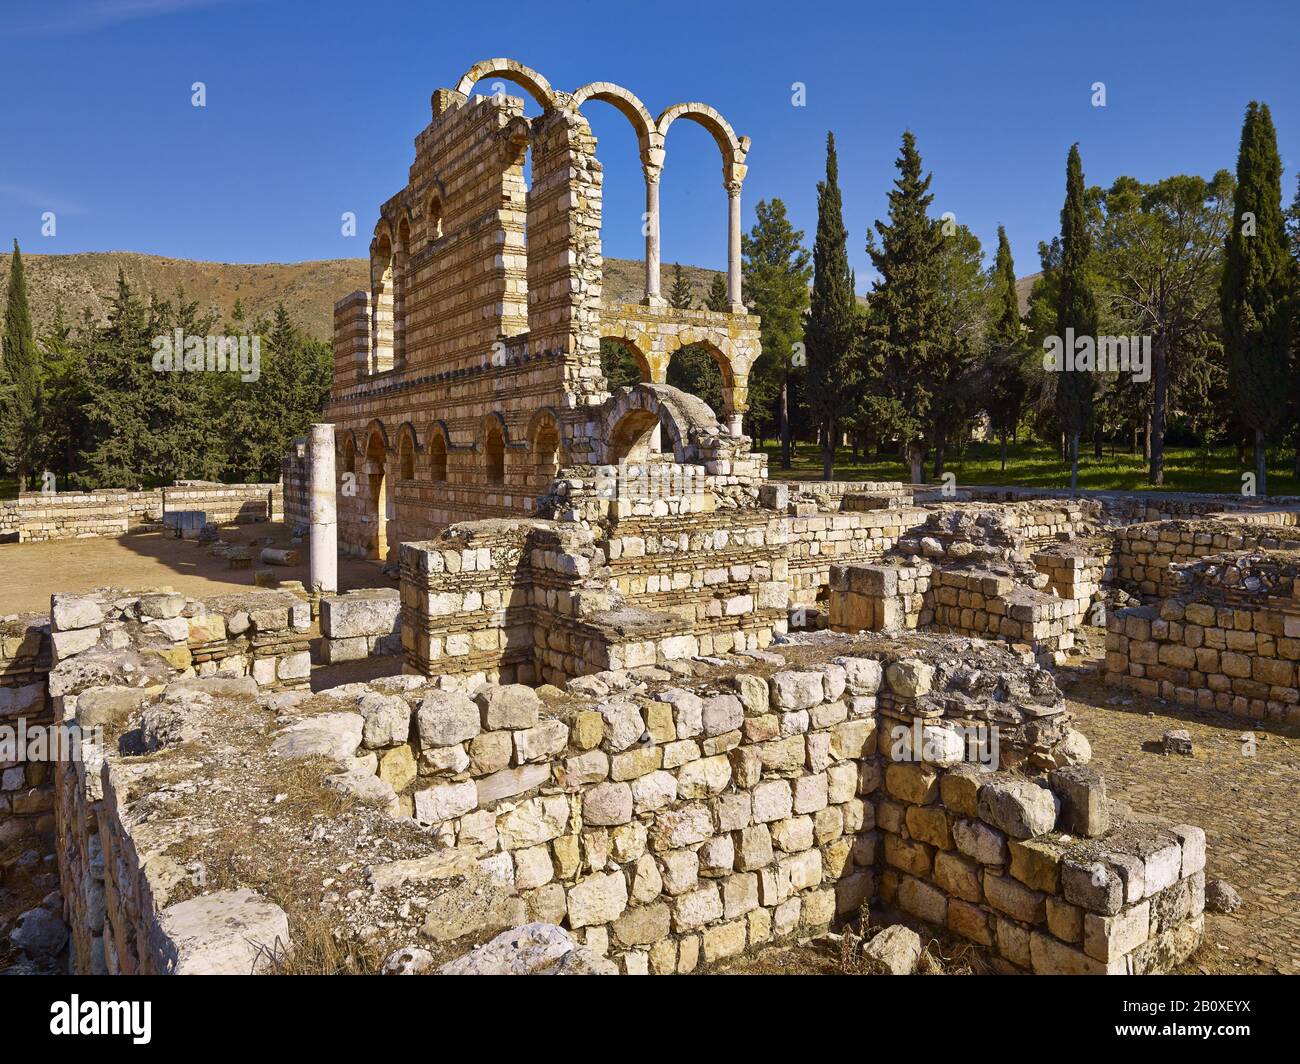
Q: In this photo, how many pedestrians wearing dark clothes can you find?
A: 0